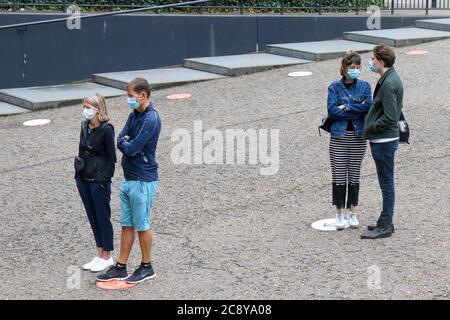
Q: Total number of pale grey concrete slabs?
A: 7